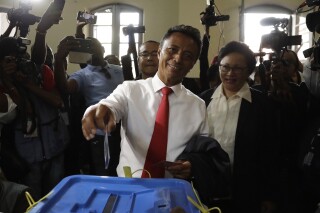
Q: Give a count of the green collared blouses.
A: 0